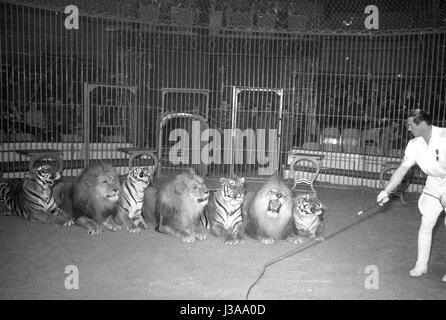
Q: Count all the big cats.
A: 7